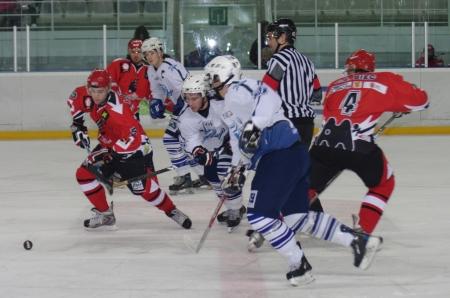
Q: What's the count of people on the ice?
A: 7